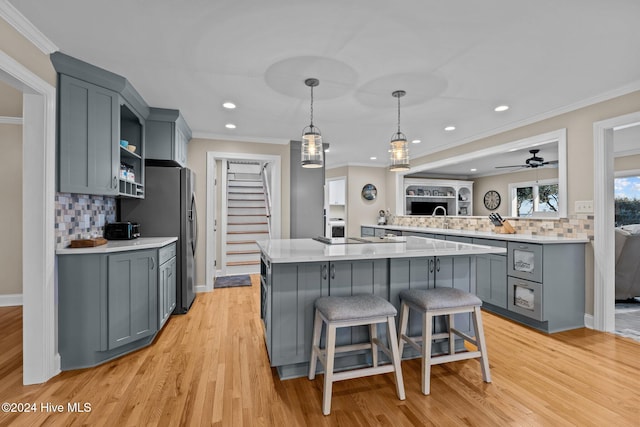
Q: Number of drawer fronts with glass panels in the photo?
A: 2